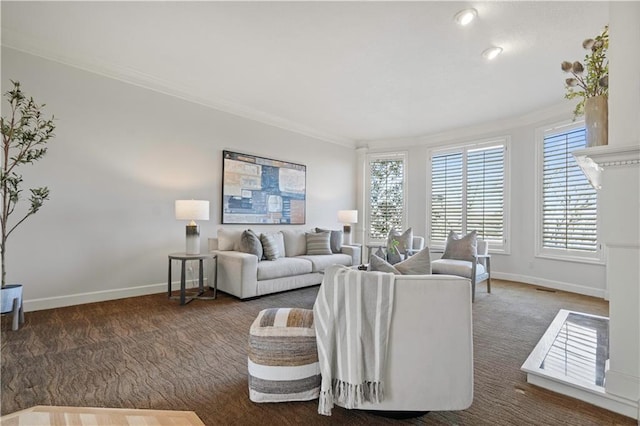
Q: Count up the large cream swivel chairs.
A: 1